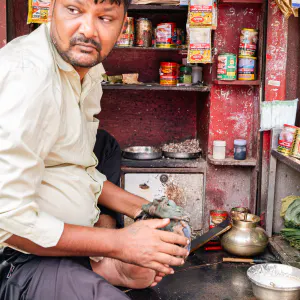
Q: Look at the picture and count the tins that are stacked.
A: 2